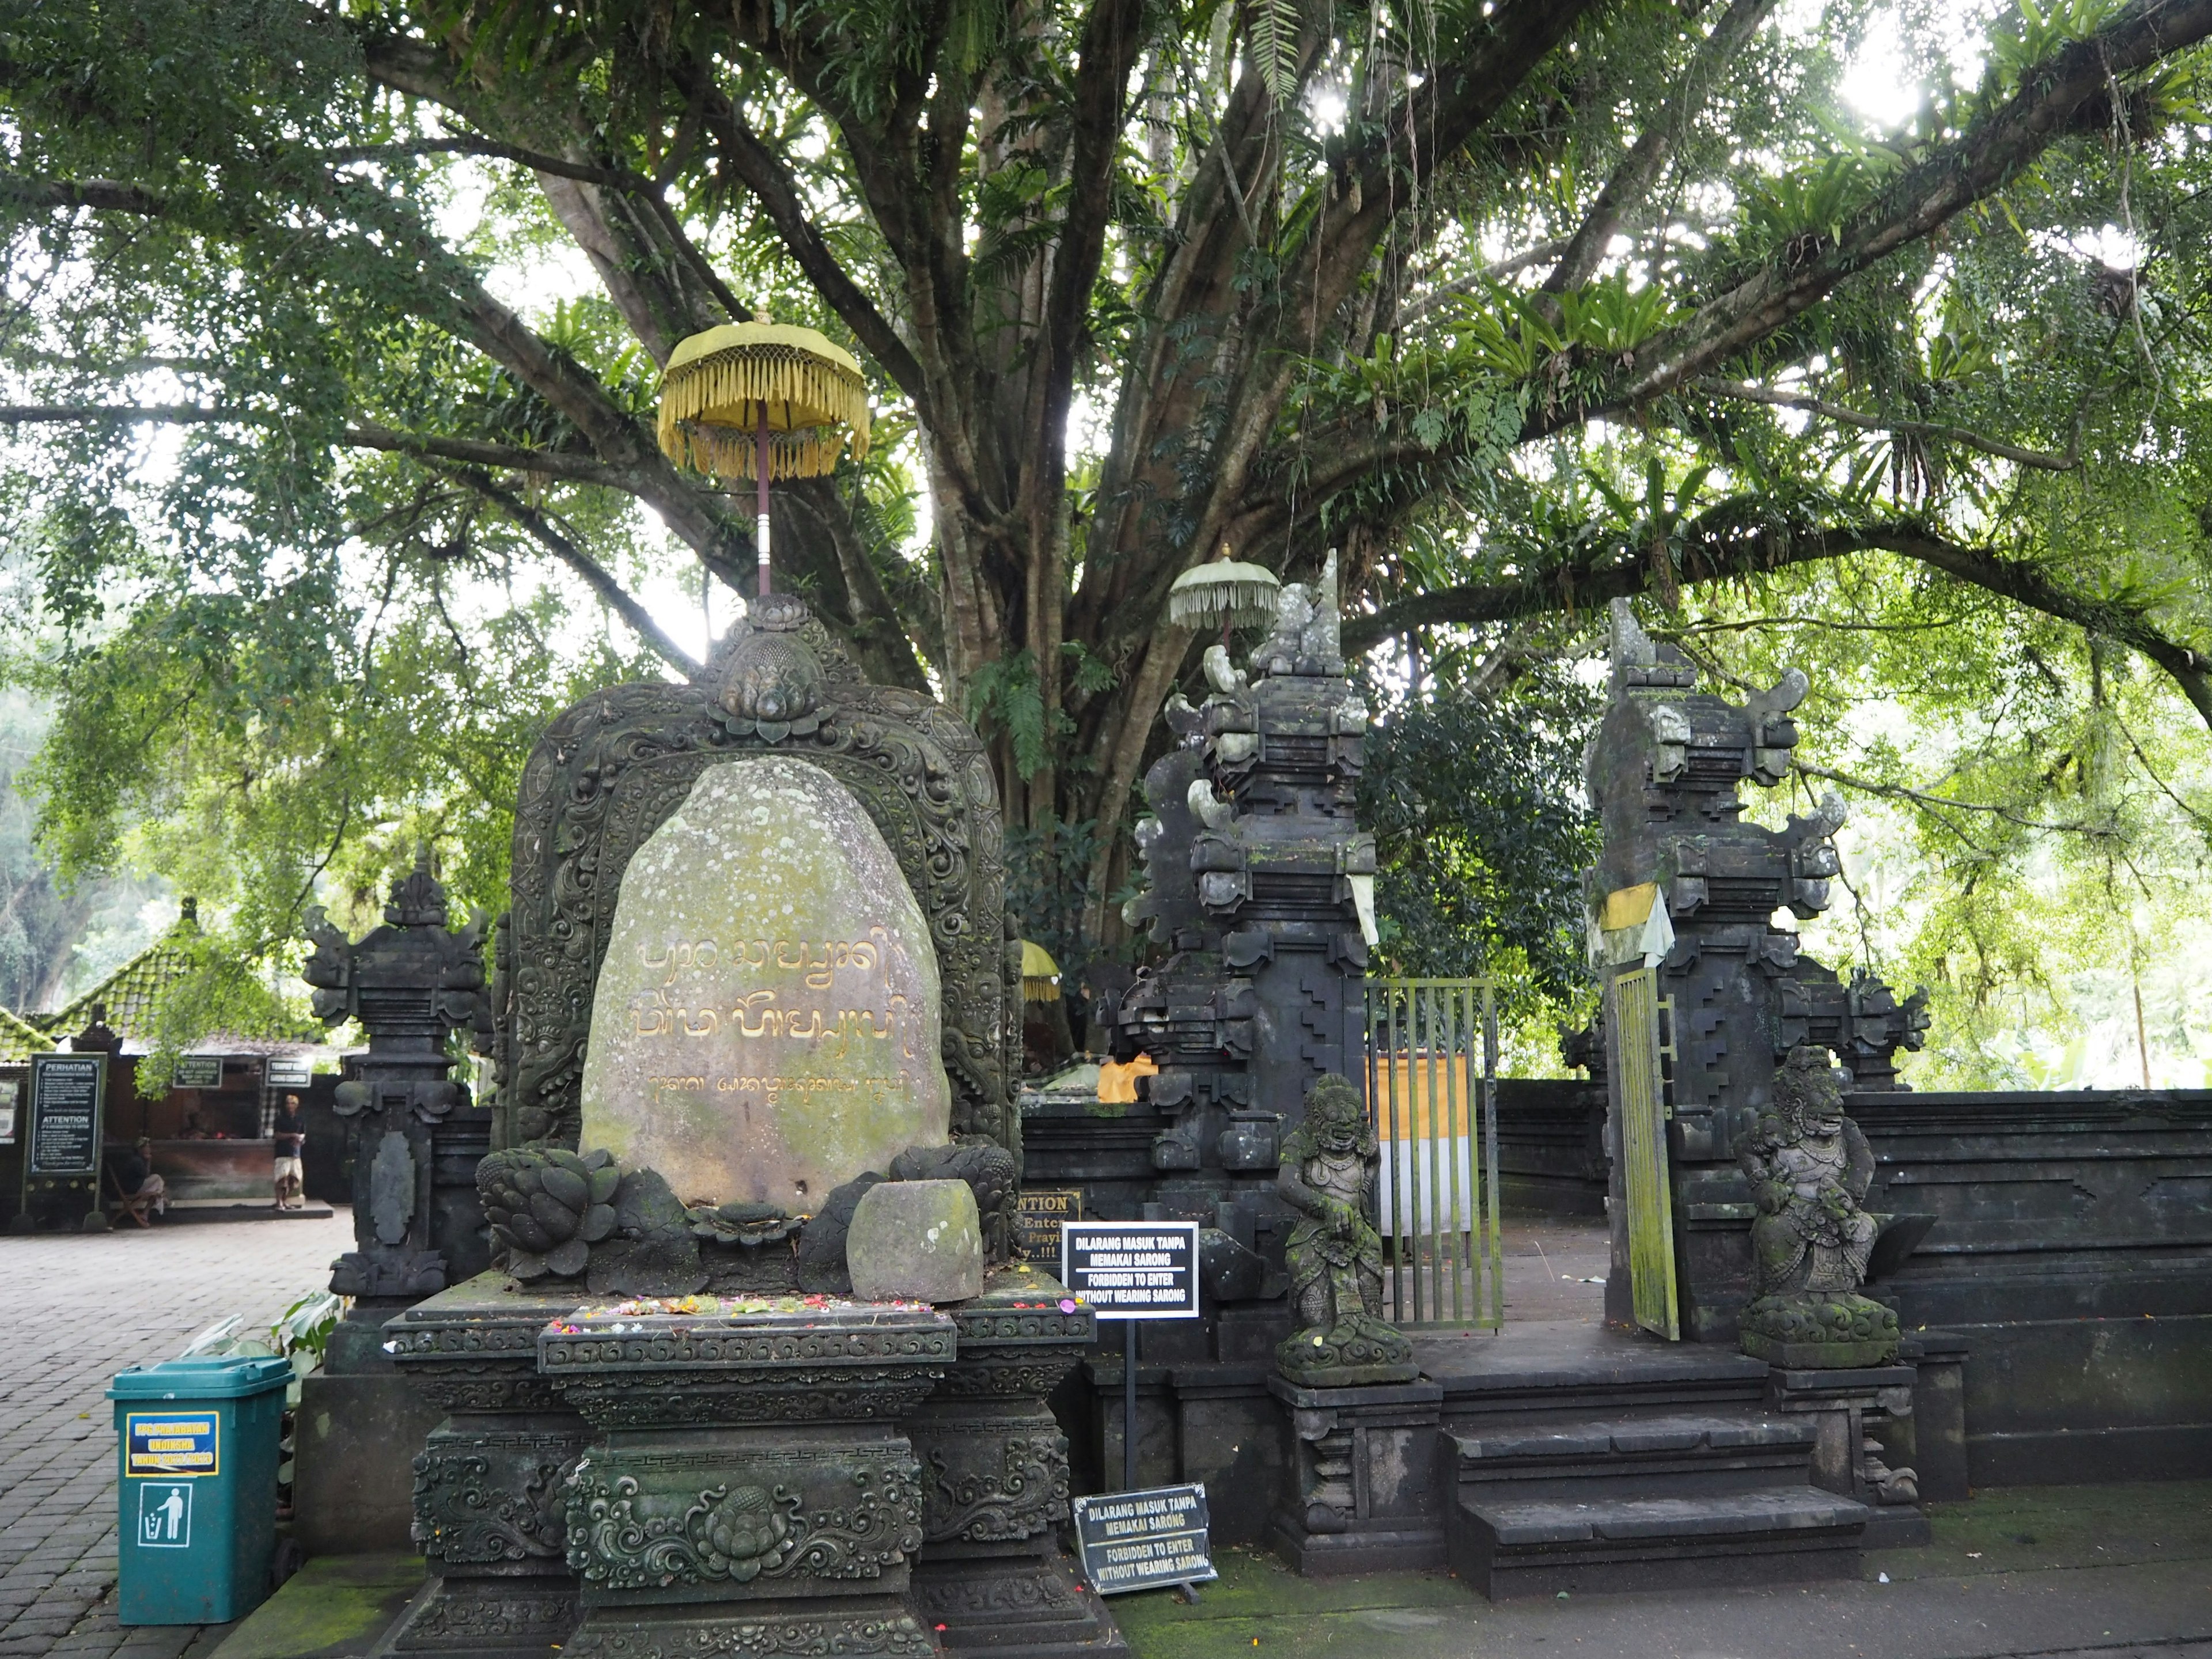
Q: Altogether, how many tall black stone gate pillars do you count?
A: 2